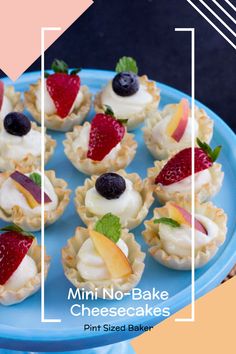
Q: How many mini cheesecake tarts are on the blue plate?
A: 12